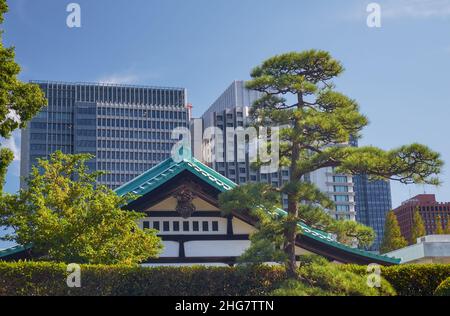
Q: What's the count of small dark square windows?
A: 8